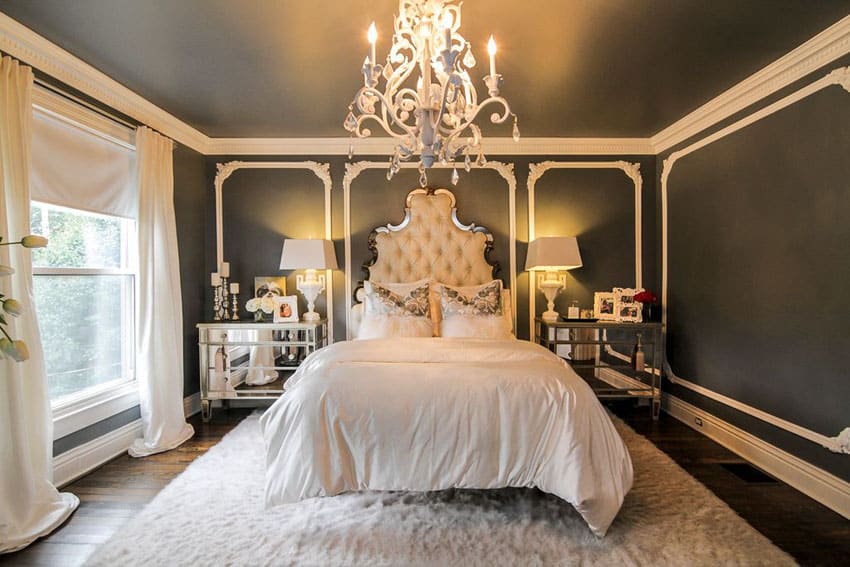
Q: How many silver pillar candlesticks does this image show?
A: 3